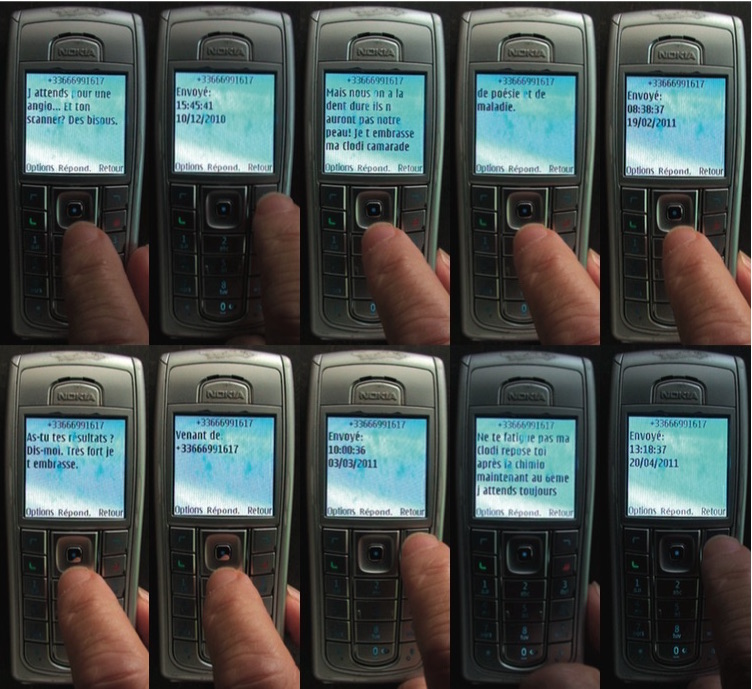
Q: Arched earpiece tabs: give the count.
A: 10